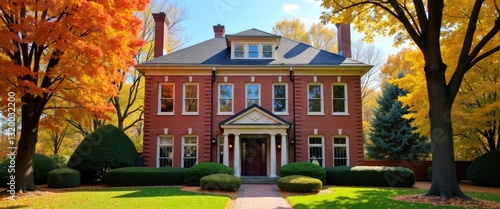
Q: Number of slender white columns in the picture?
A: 4